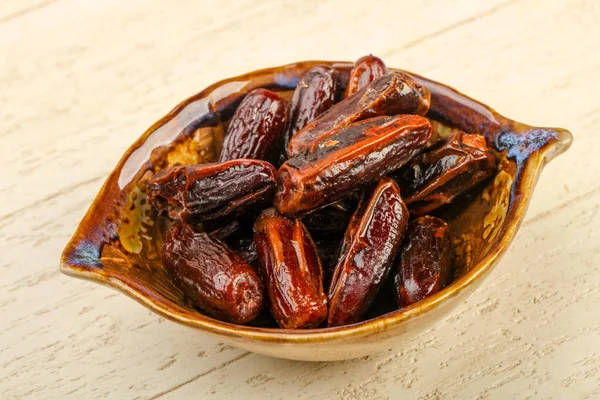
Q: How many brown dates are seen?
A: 11